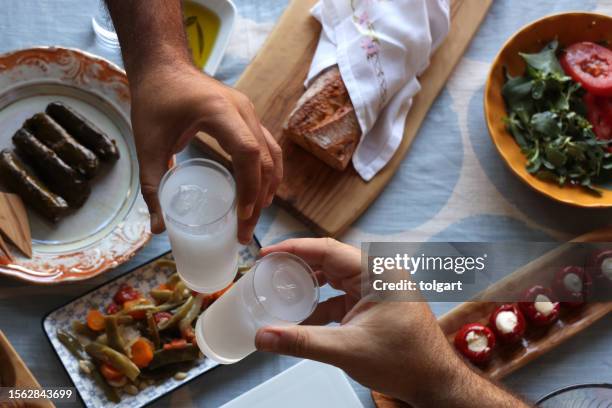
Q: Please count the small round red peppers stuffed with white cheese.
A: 5